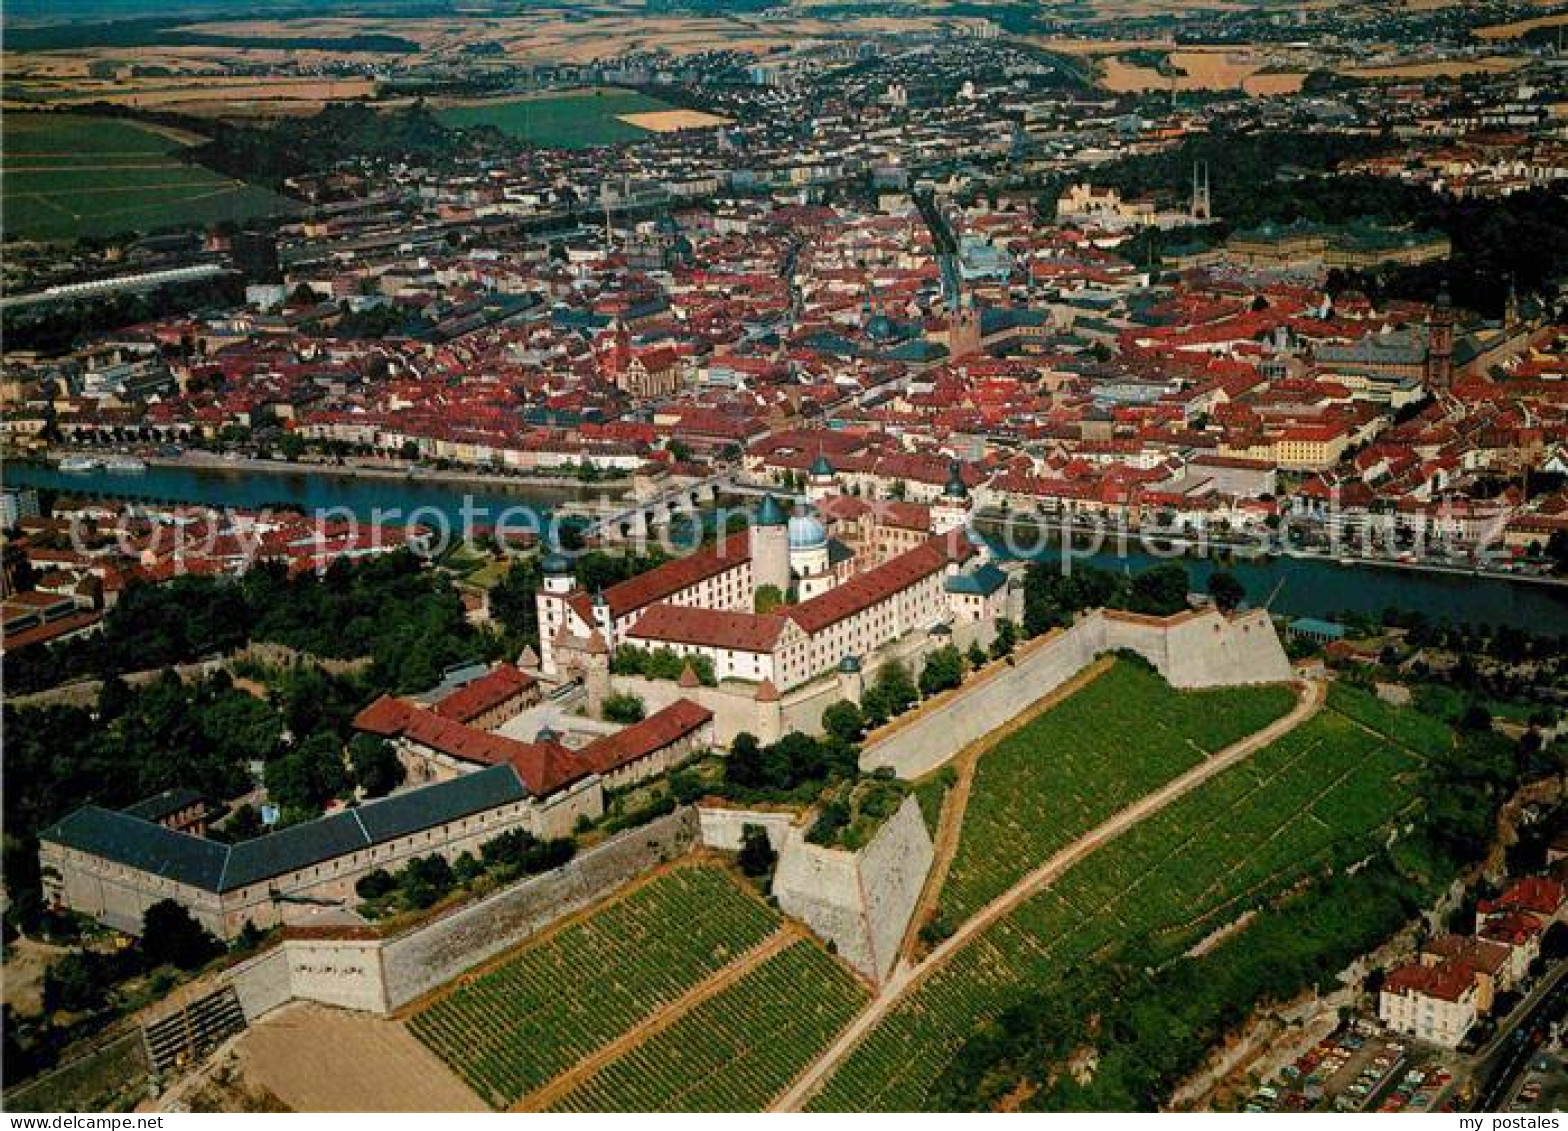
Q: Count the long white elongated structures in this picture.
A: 1